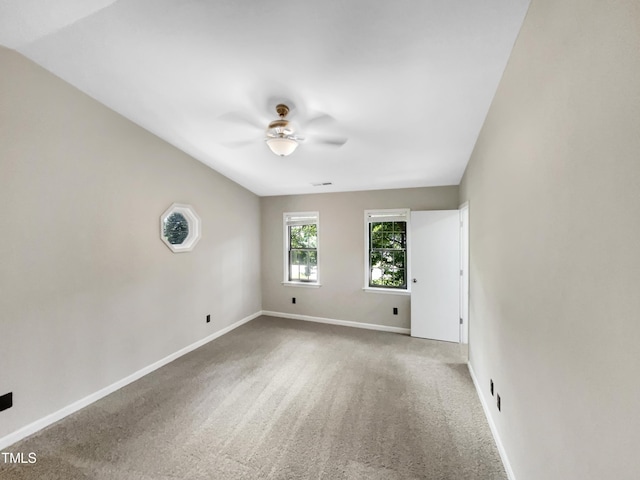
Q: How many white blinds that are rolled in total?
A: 2